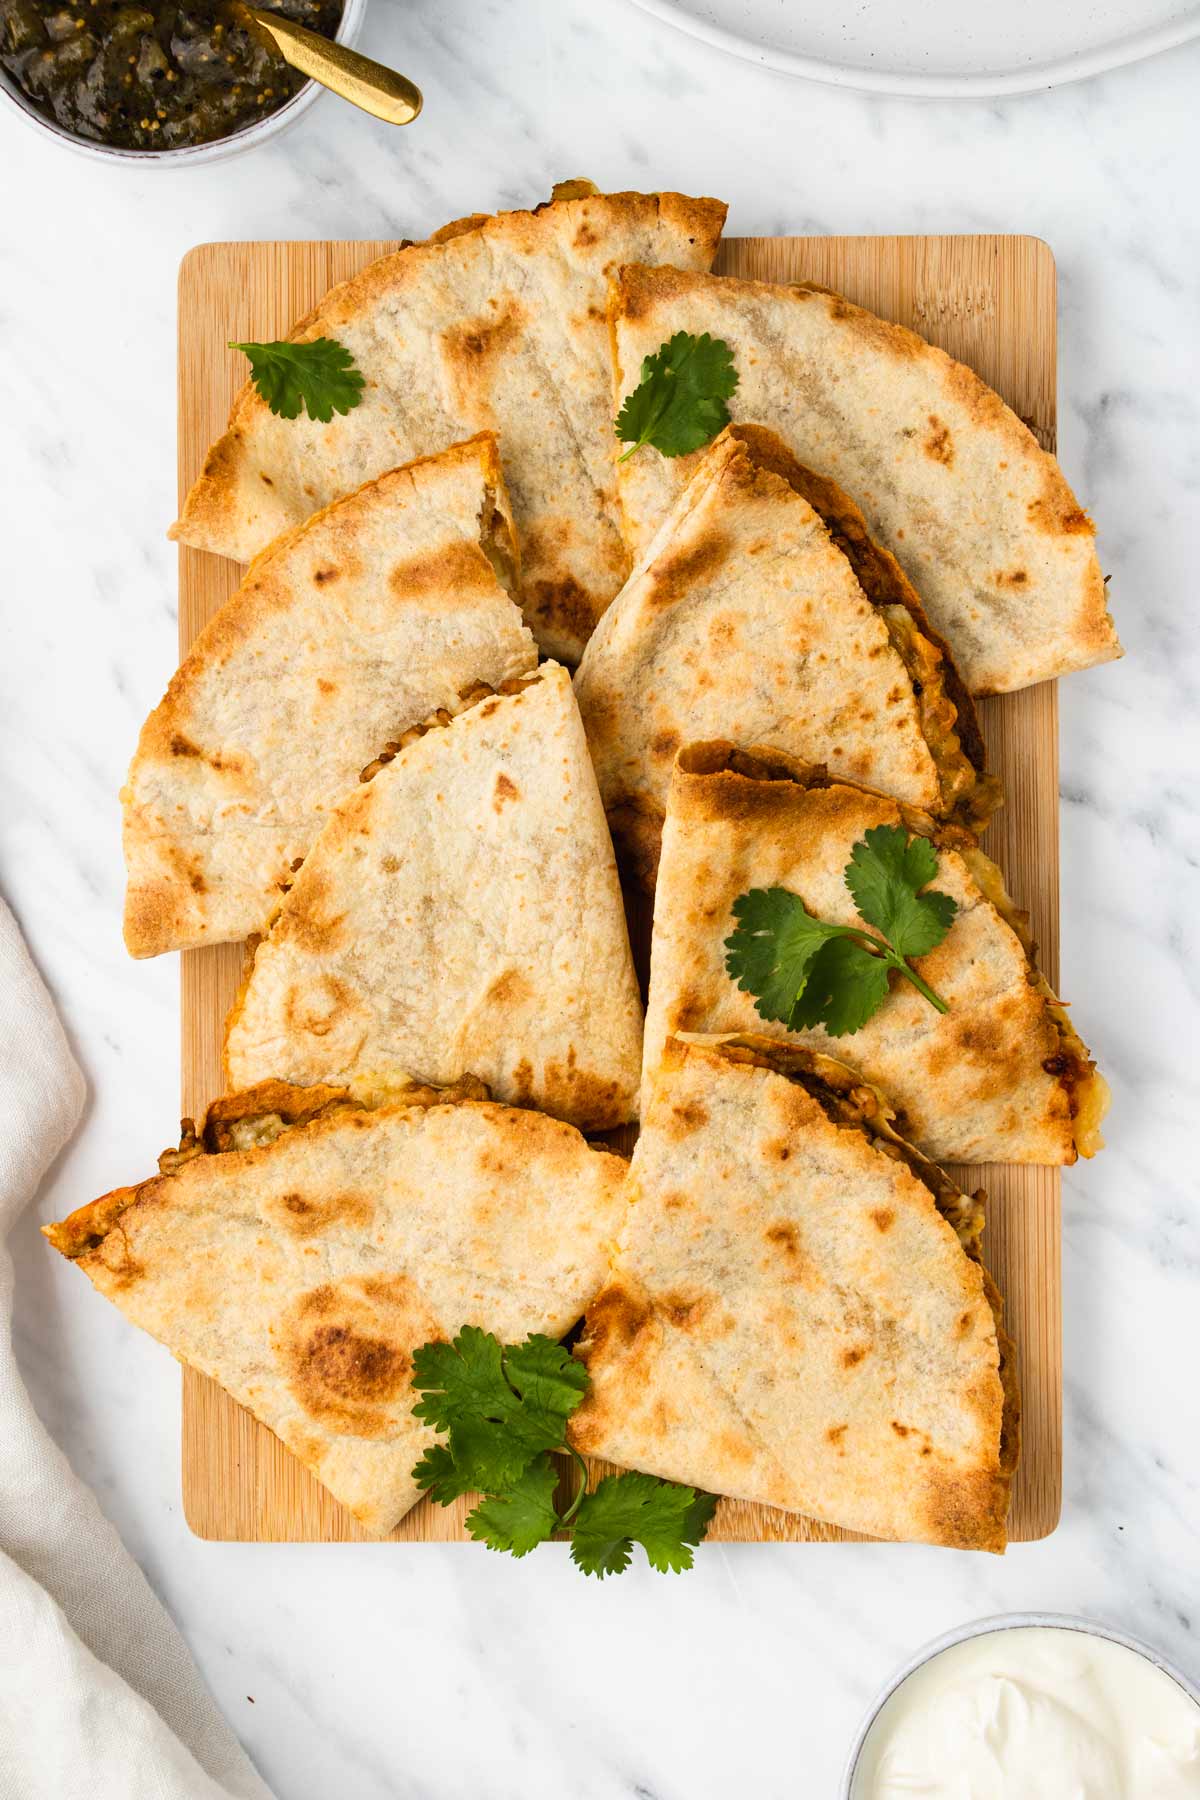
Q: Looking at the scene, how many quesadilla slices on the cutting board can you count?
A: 8